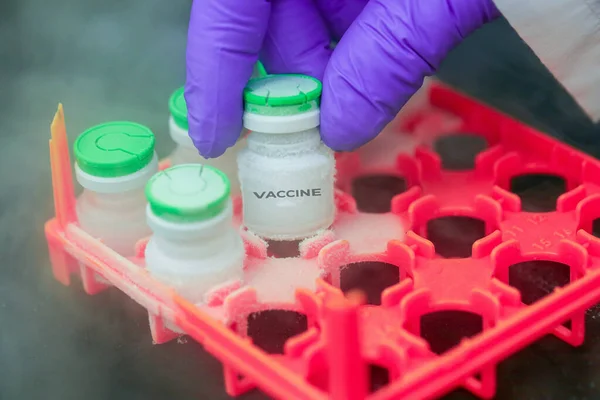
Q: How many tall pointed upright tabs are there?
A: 2